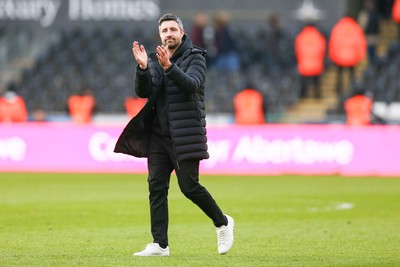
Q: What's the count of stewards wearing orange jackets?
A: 8